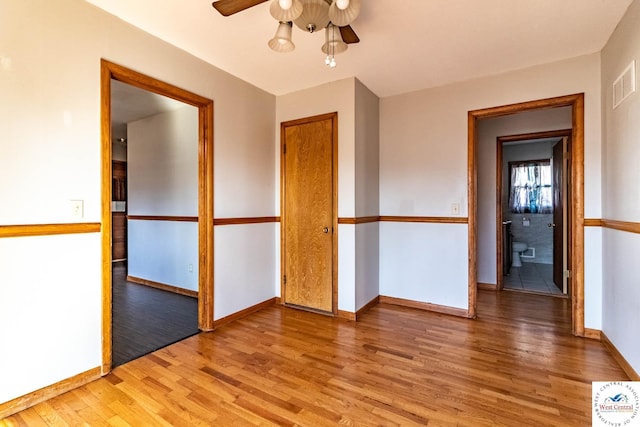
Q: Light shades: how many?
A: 4